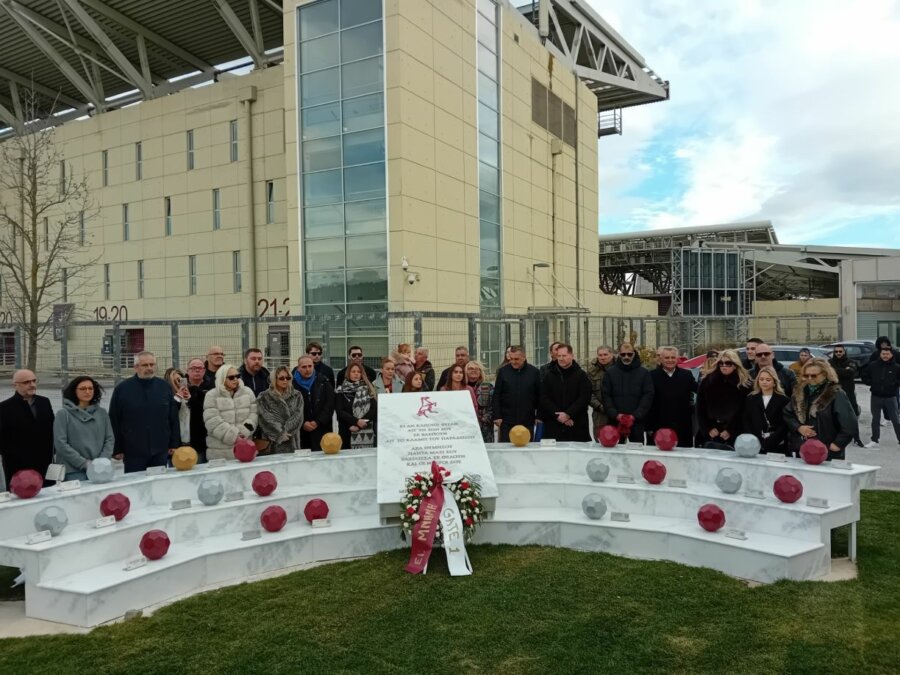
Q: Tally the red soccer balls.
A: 13